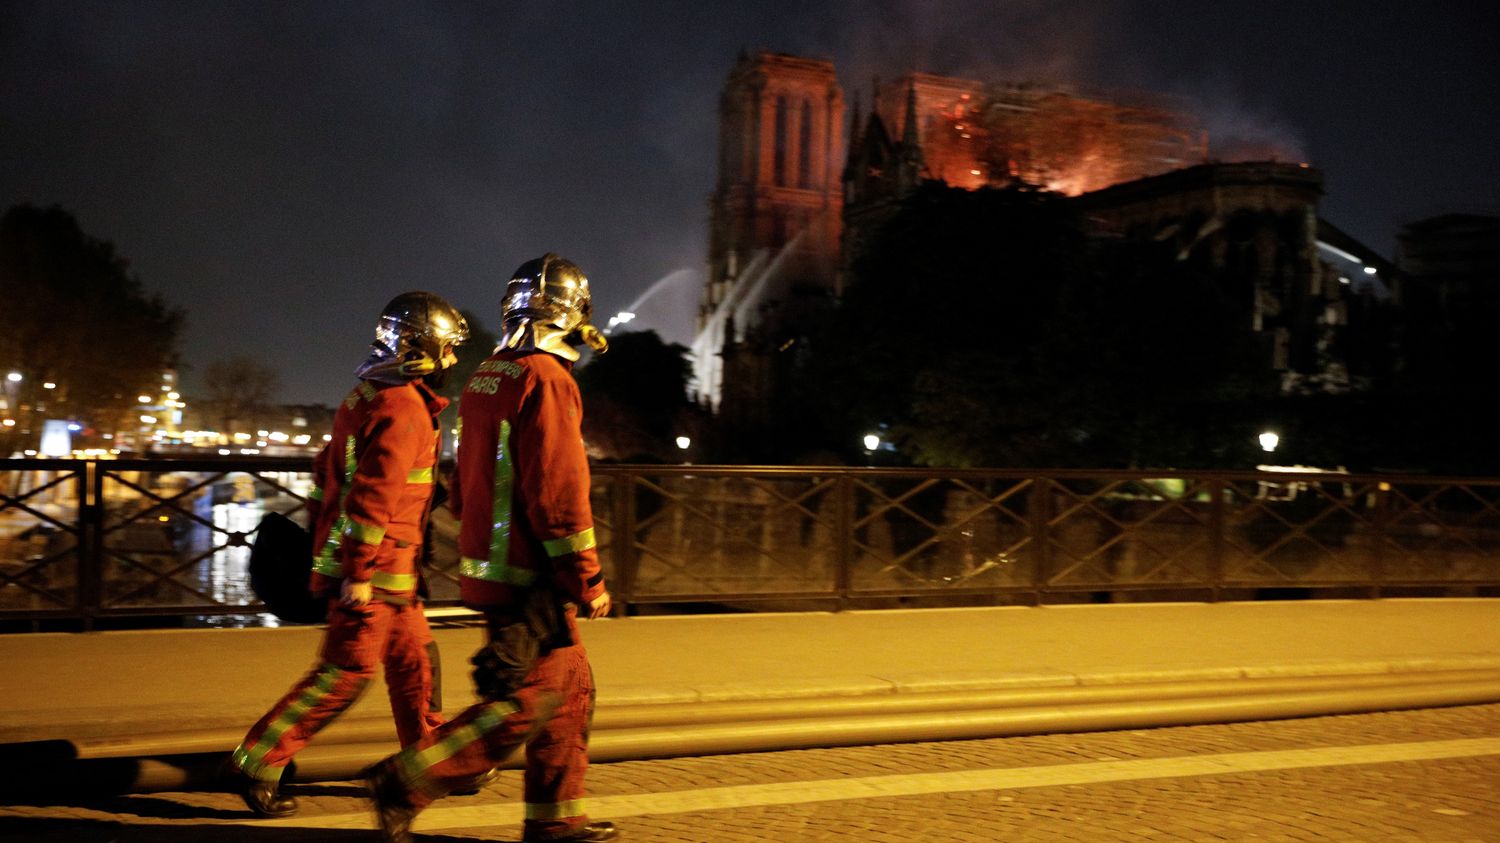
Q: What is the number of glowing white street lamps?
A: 3